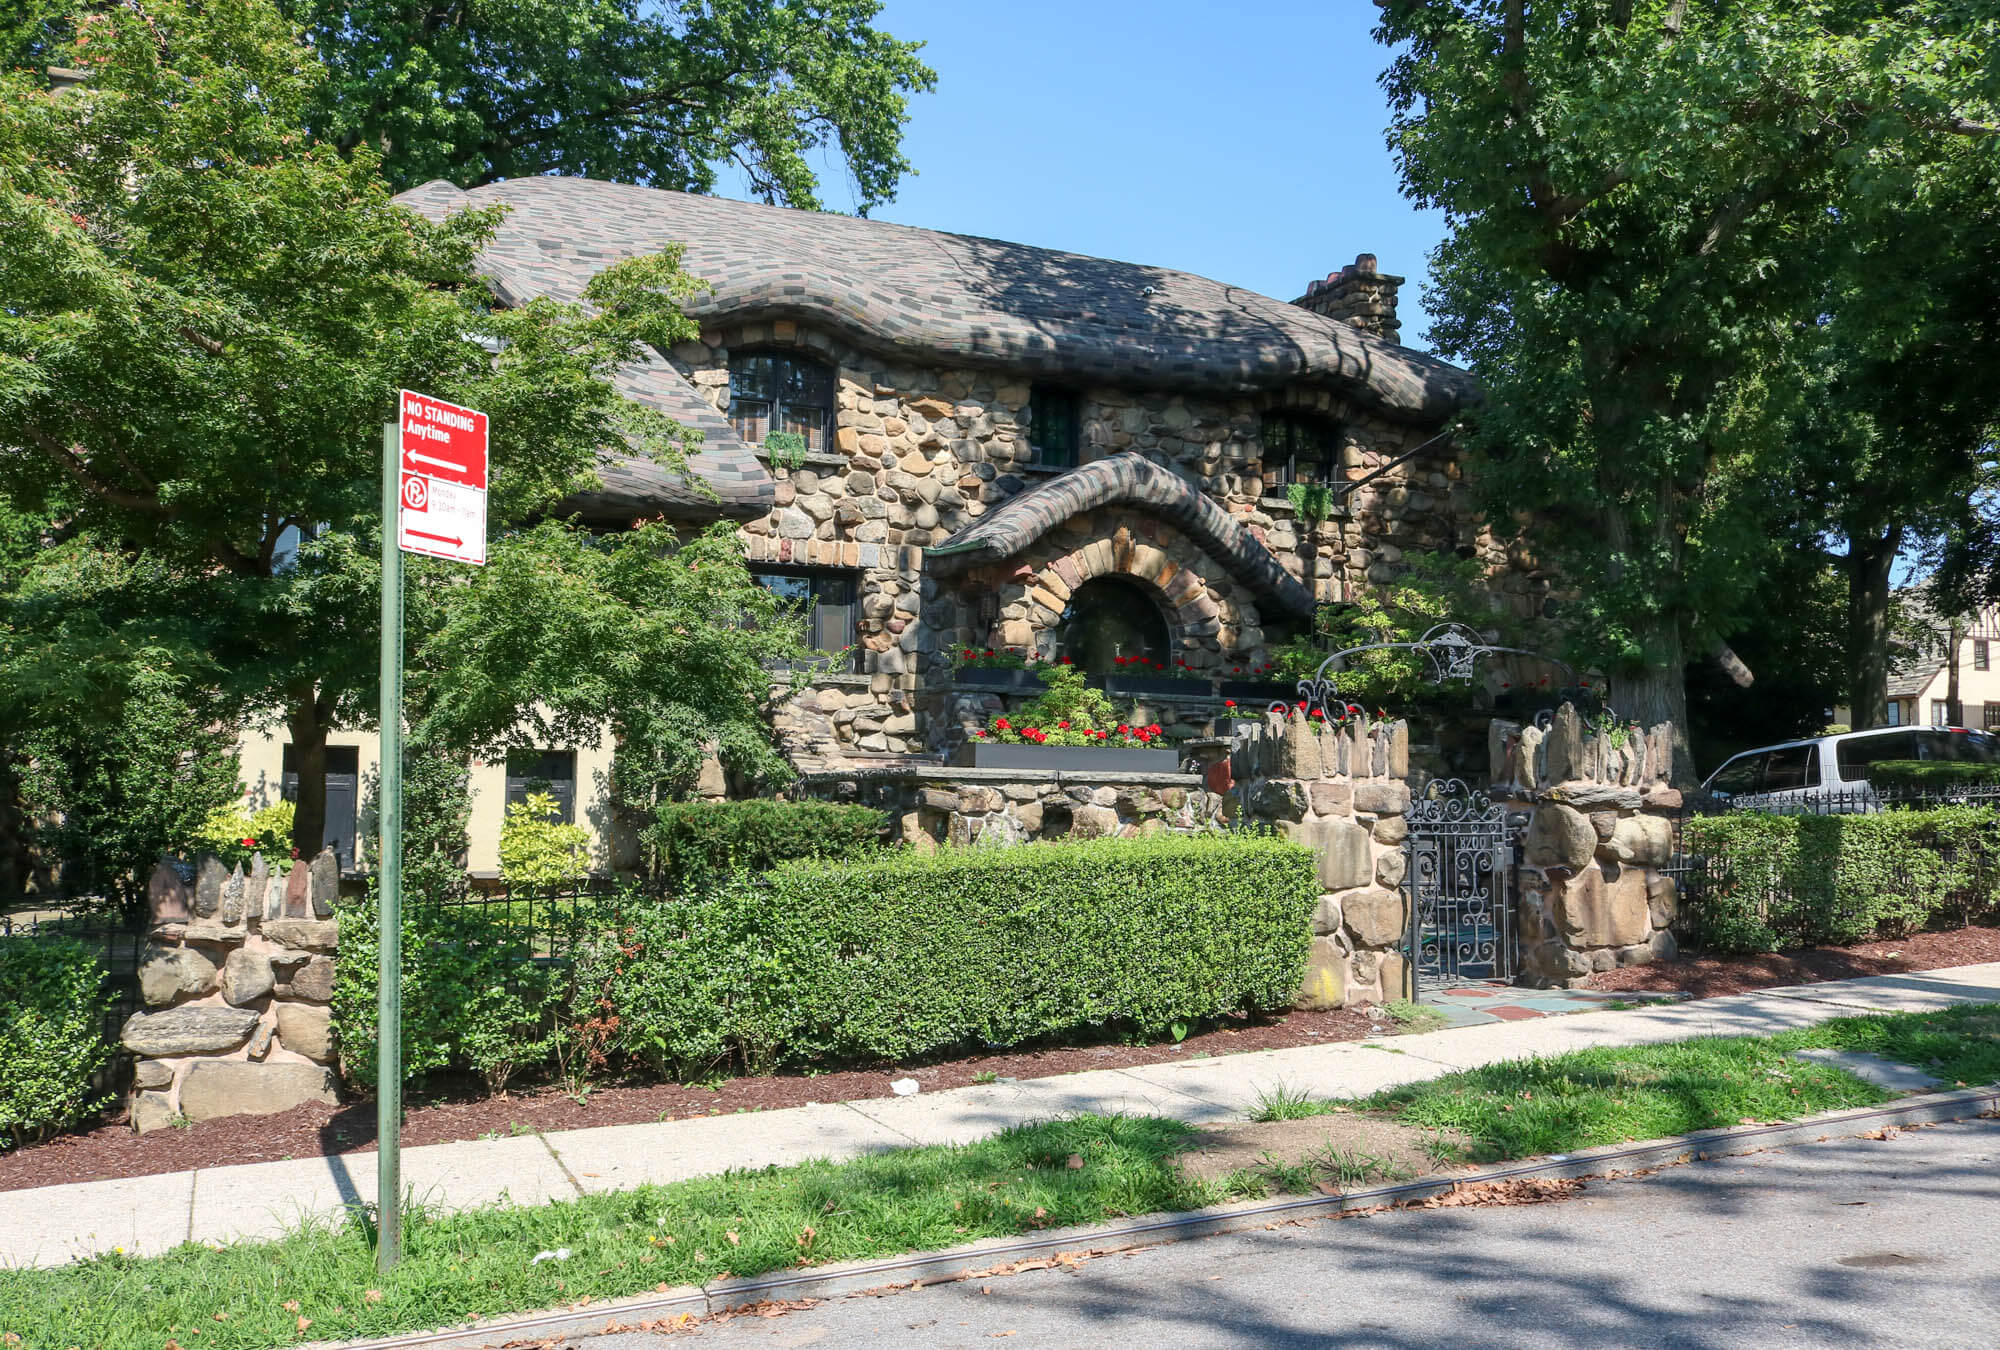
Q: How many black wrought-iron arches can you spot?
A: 1